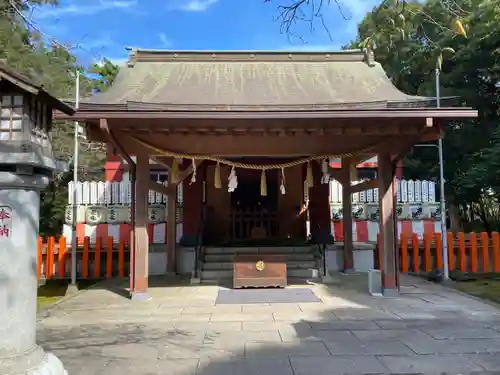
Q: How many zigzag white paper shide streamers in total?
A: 4